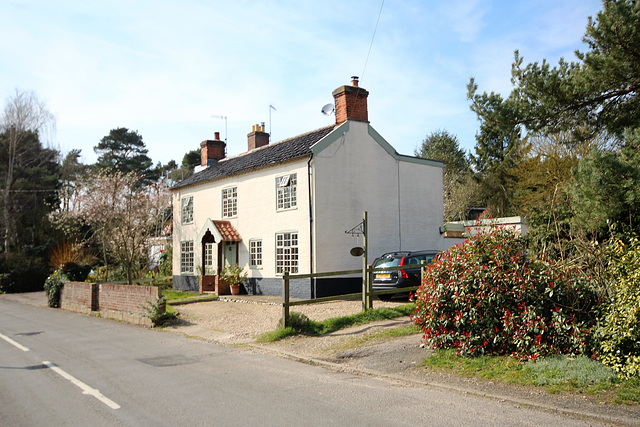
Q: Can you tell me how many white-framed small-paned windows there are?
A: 7